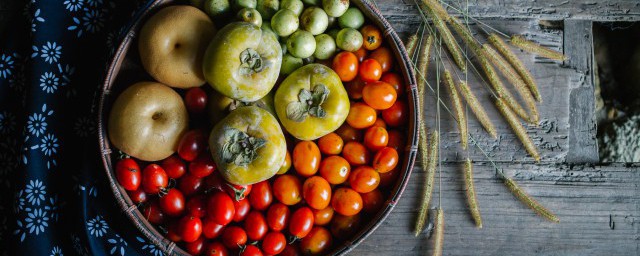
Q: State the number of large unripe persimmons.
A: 3